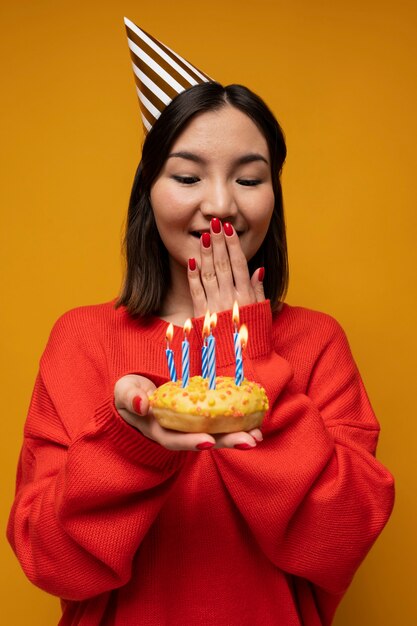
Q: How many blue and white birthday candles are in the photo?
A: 6